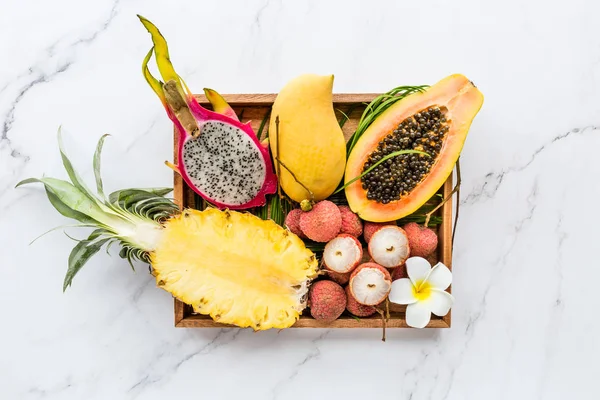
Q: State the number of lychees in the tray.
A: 12